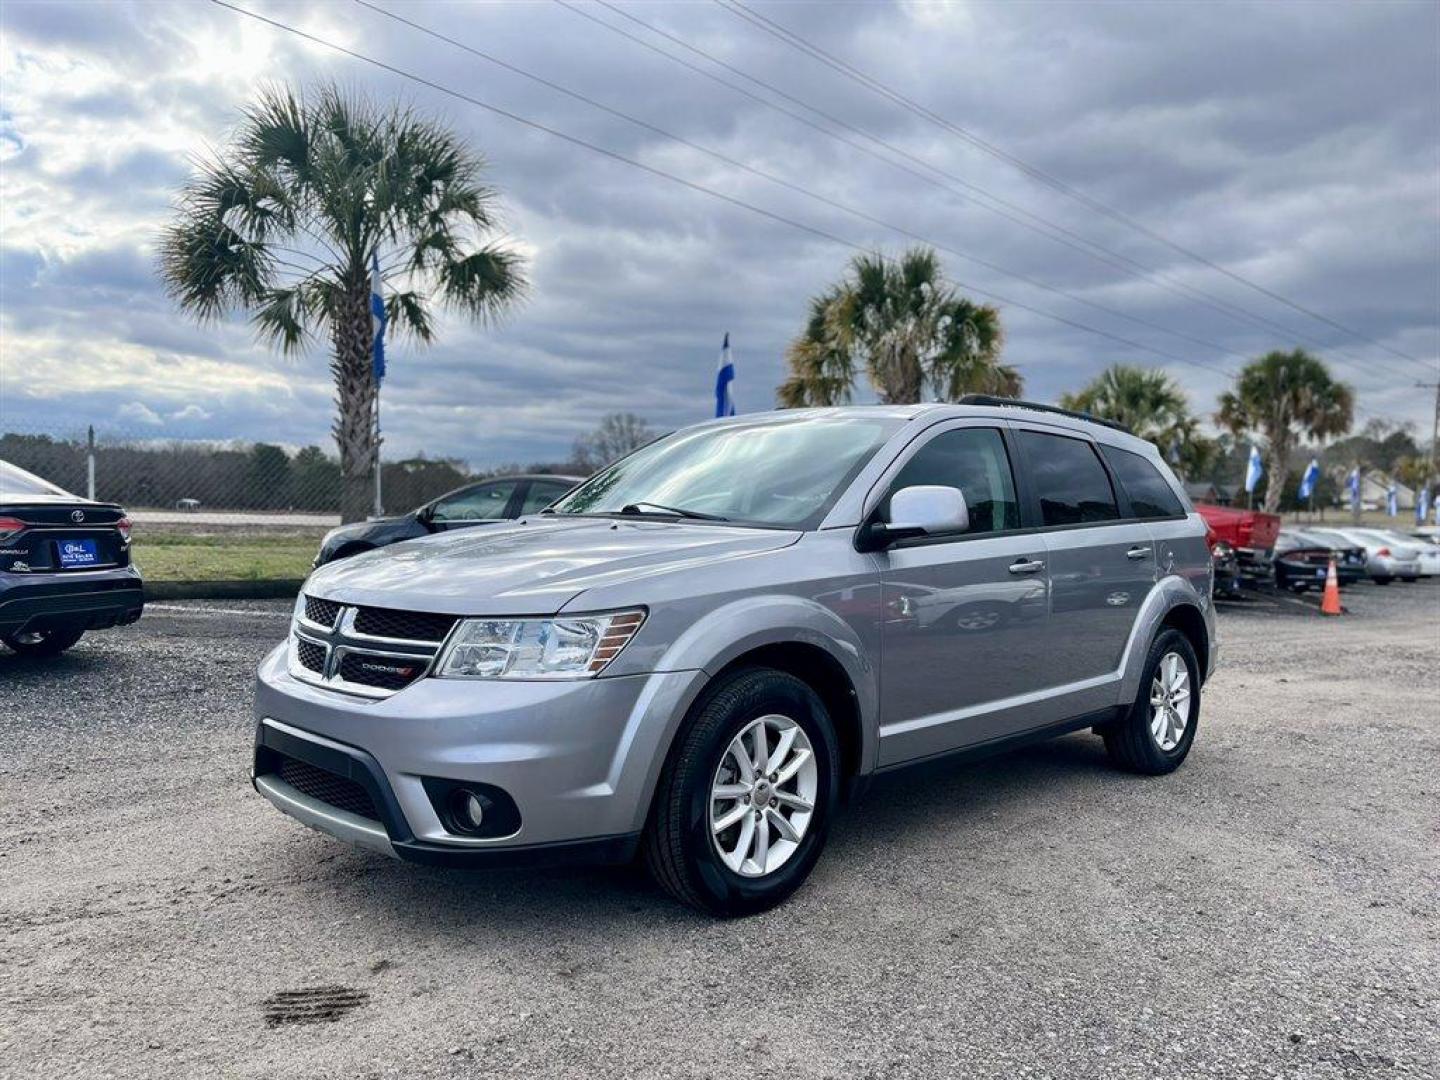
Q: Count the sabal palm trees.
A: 4